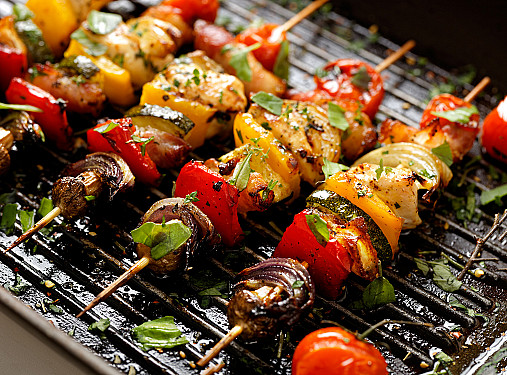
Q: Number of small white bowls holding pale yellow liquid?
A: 0